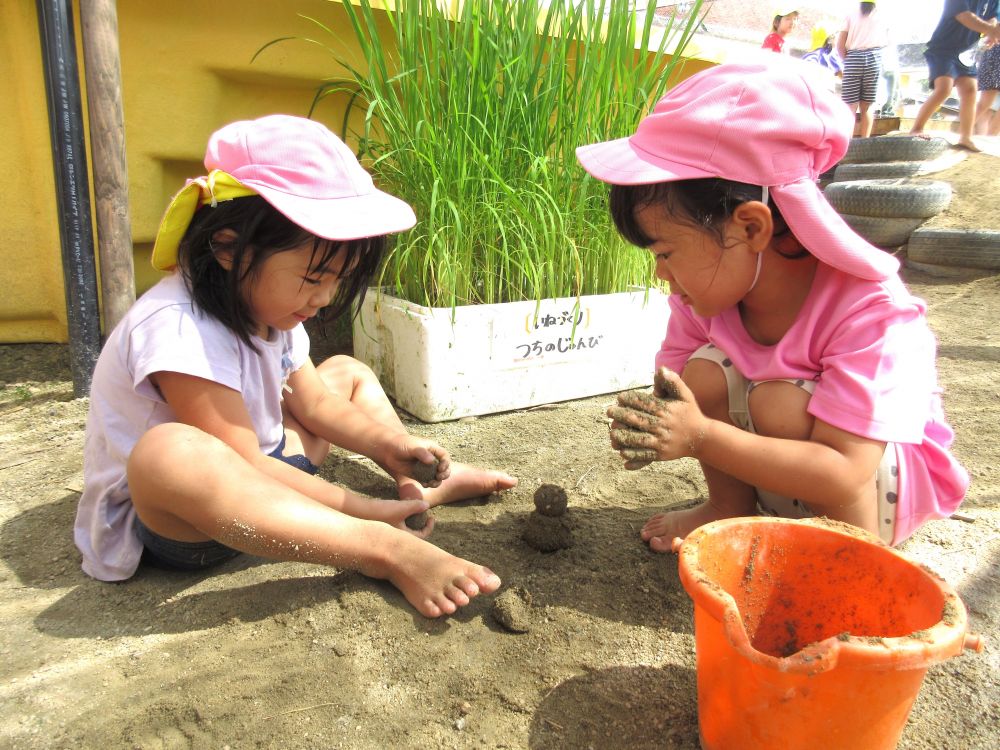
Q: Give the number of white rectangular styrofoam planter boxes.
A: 1